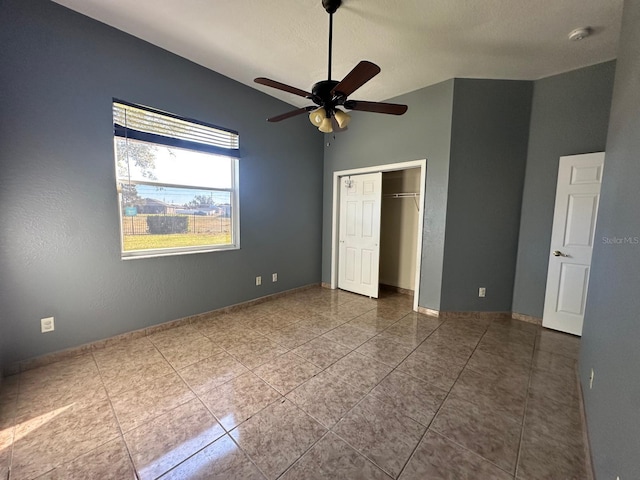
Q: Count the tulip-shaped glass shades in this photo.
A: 3